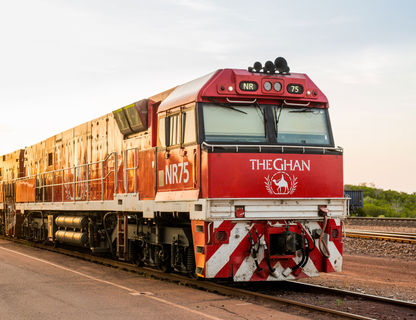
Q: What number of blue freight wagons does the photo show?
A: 1